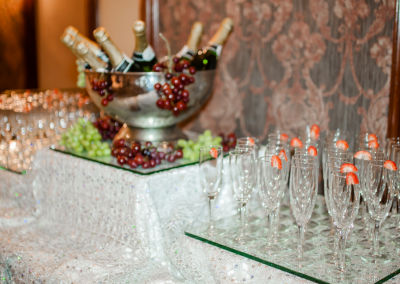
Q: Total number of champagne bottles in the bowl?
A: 7